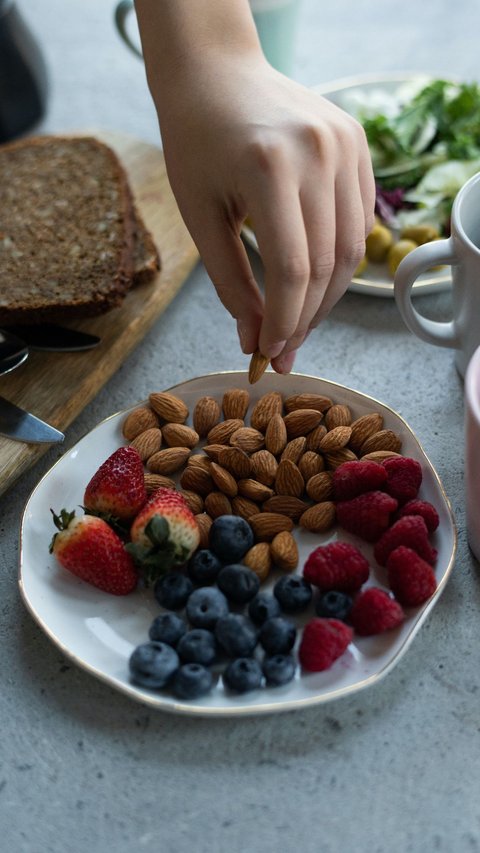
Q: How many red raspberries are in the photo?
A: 9